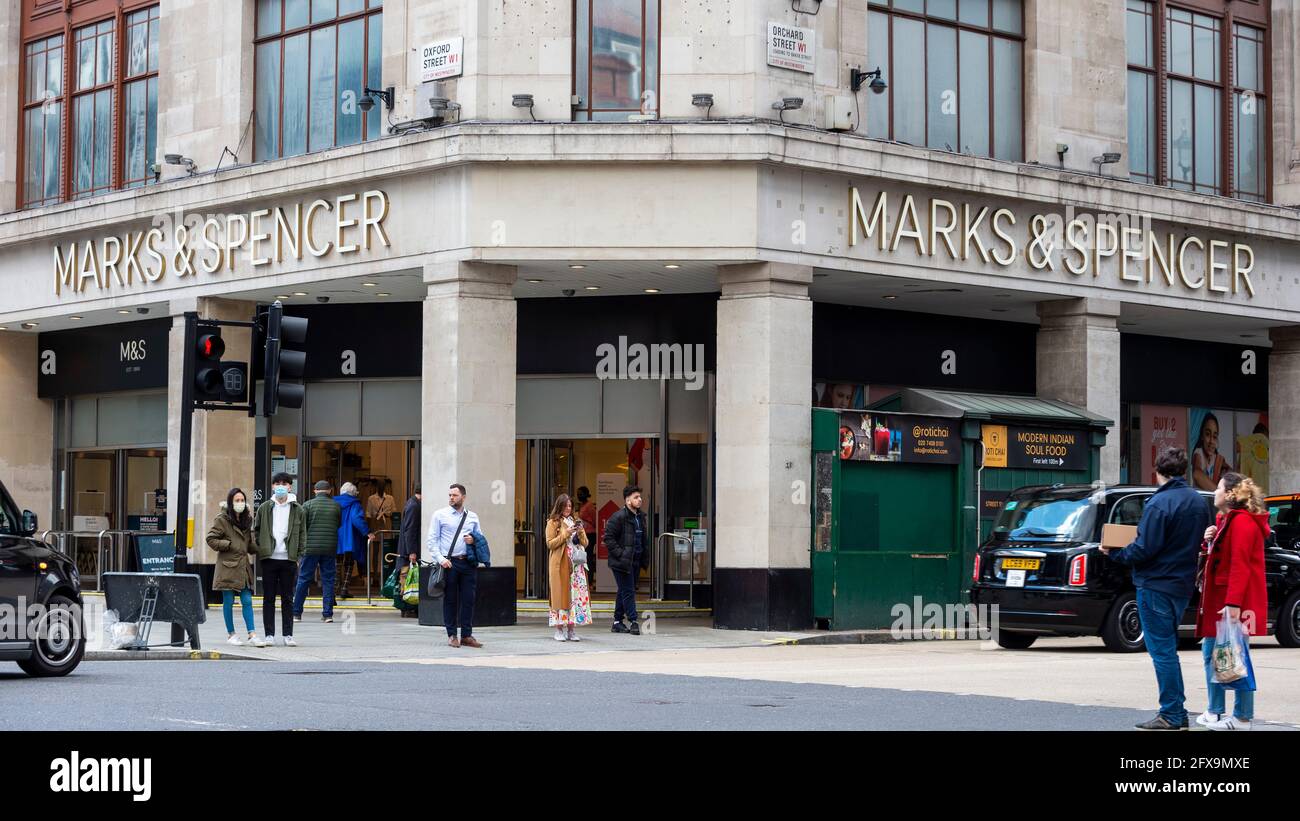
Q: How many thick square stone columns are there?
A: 5